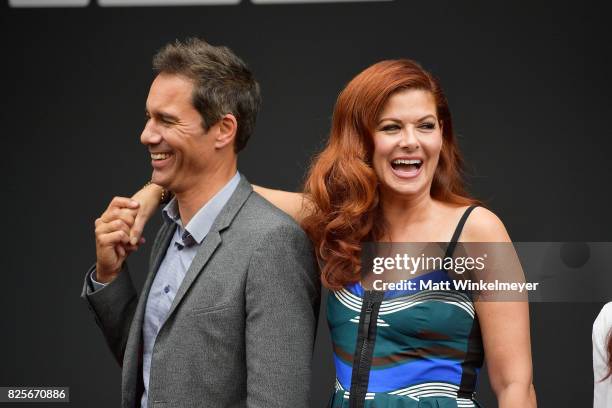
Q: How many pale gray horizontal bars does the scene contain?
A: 3